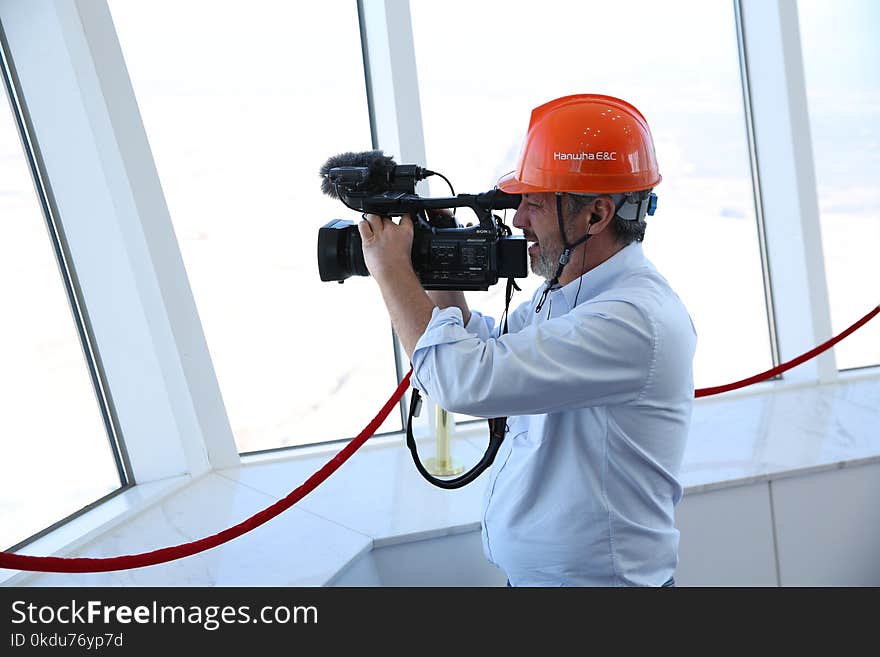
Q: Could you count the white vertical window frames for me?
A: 3